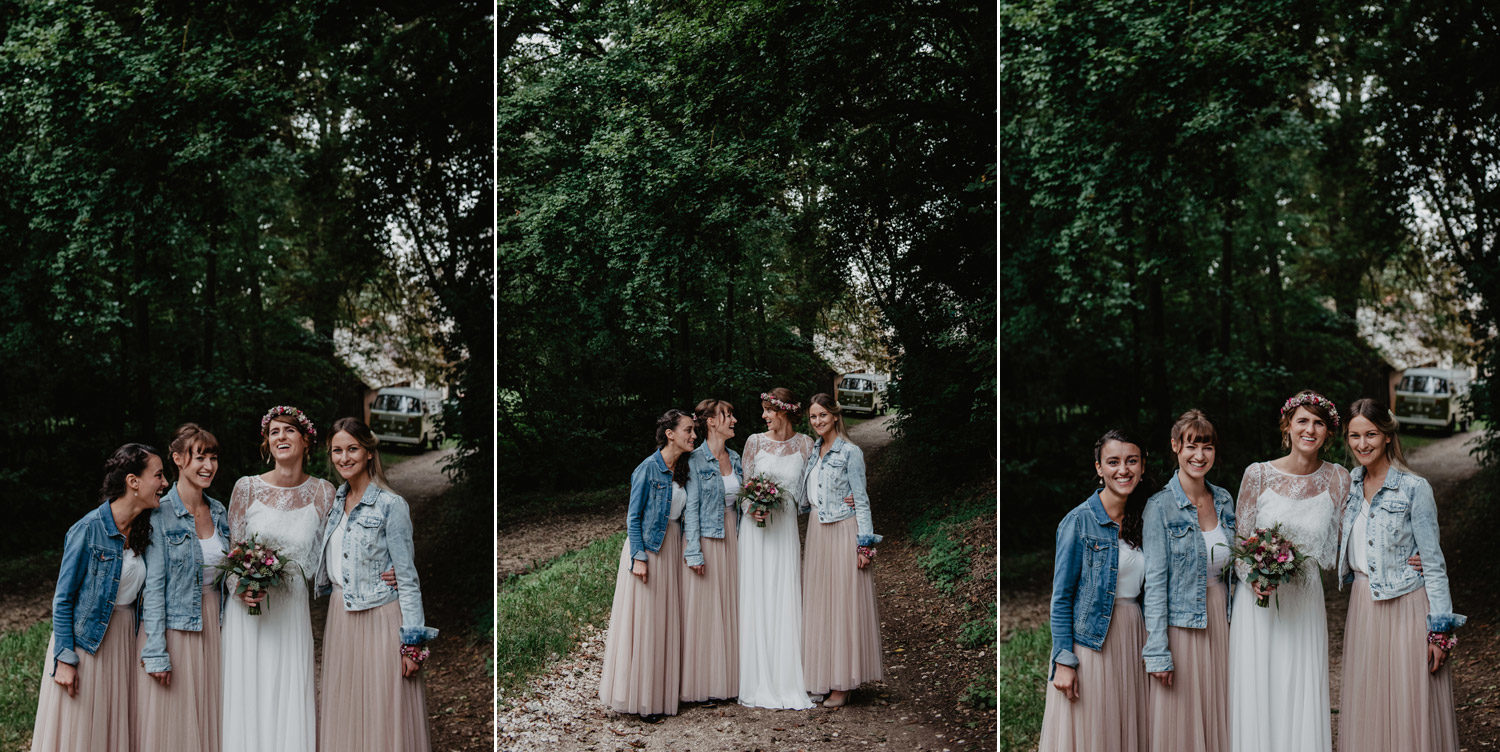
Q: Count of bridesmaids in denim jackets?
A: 3